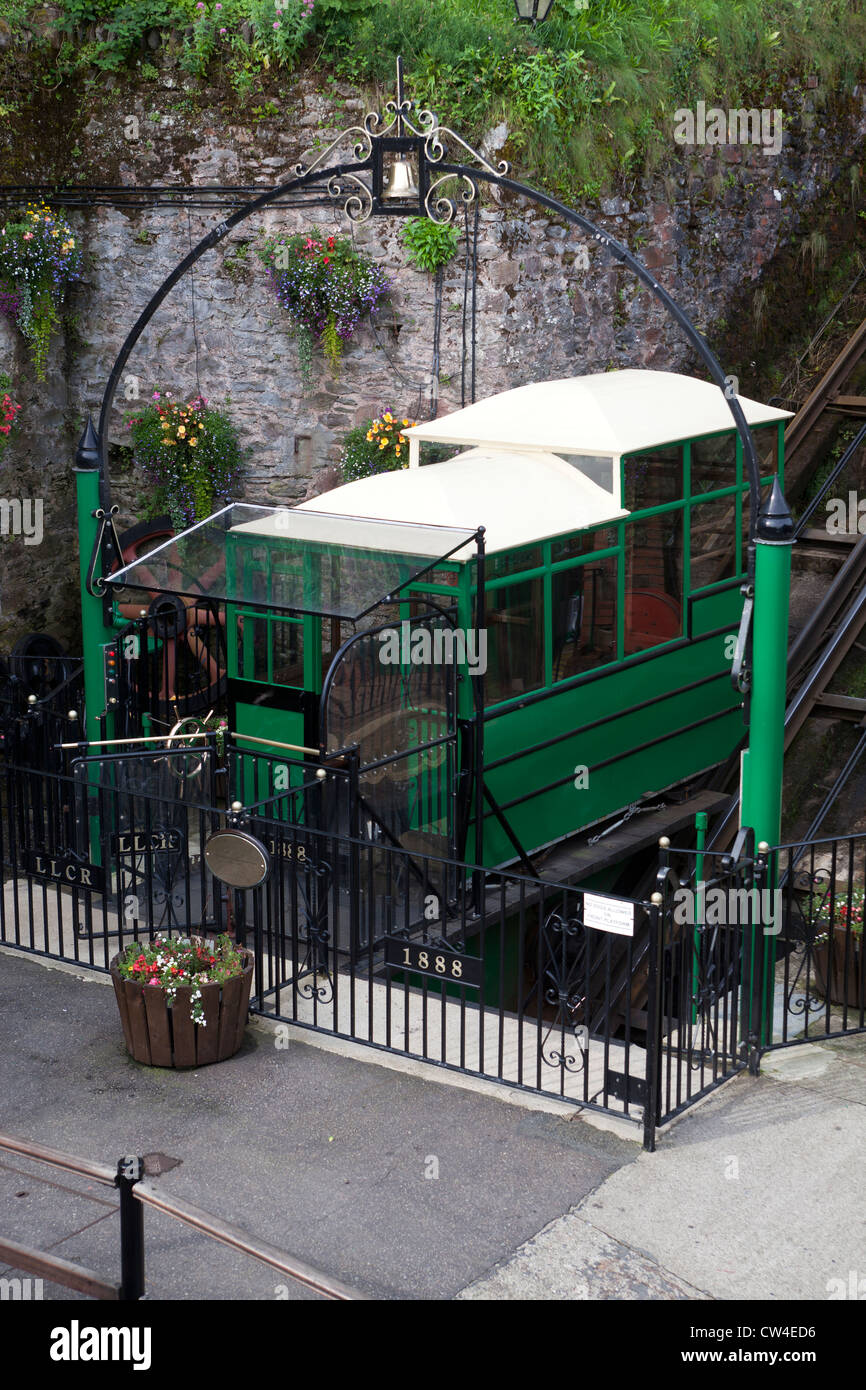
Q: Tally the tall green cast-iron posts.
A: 2